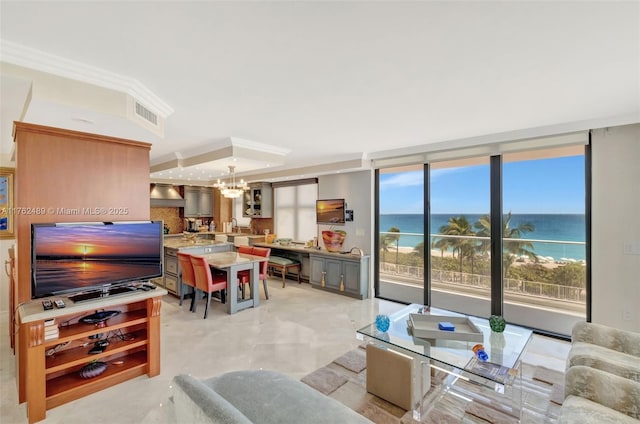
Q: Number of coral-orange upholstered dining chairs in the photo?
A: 4